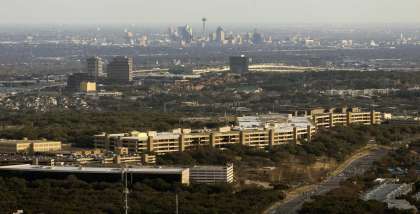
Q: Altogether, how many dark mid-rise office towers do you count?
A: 3